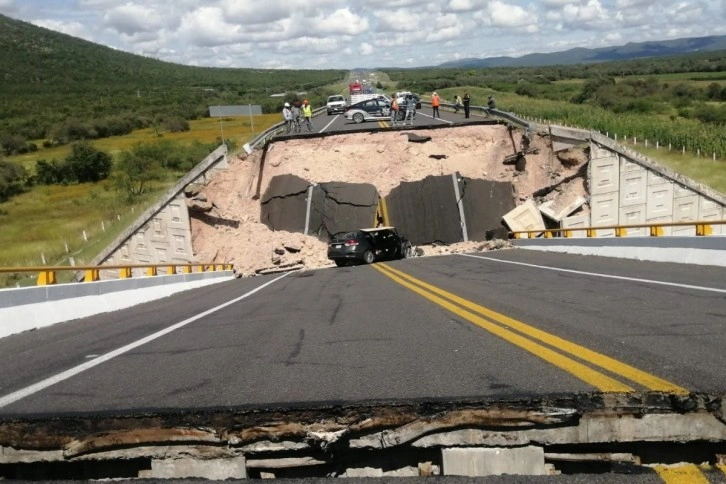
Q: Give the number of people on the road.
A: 9